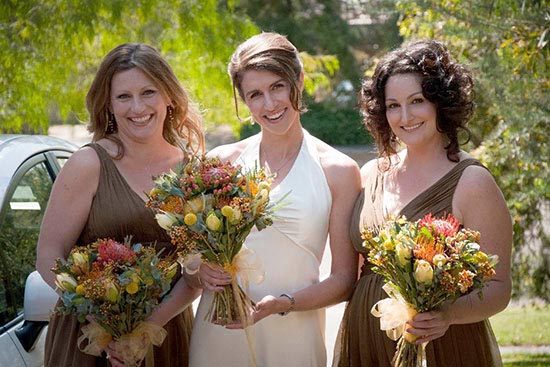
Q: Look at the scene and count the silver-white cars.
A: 1